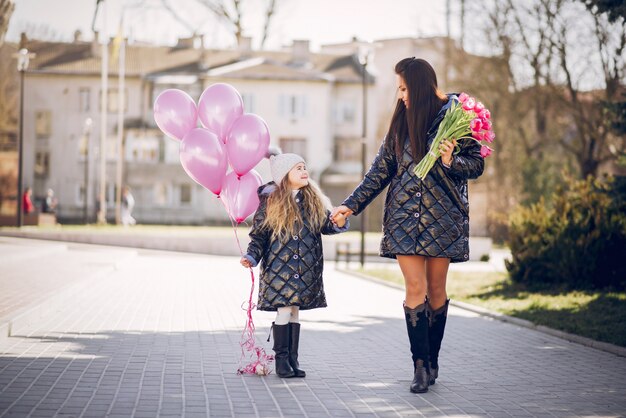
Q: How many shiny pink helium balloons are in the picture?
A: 5